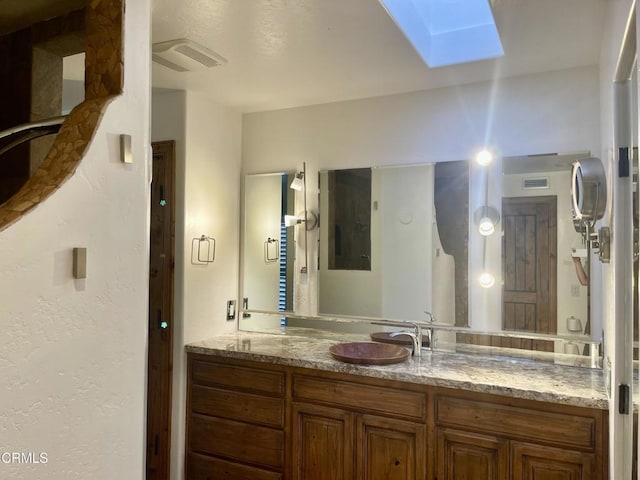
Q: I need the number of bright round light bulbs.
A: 3